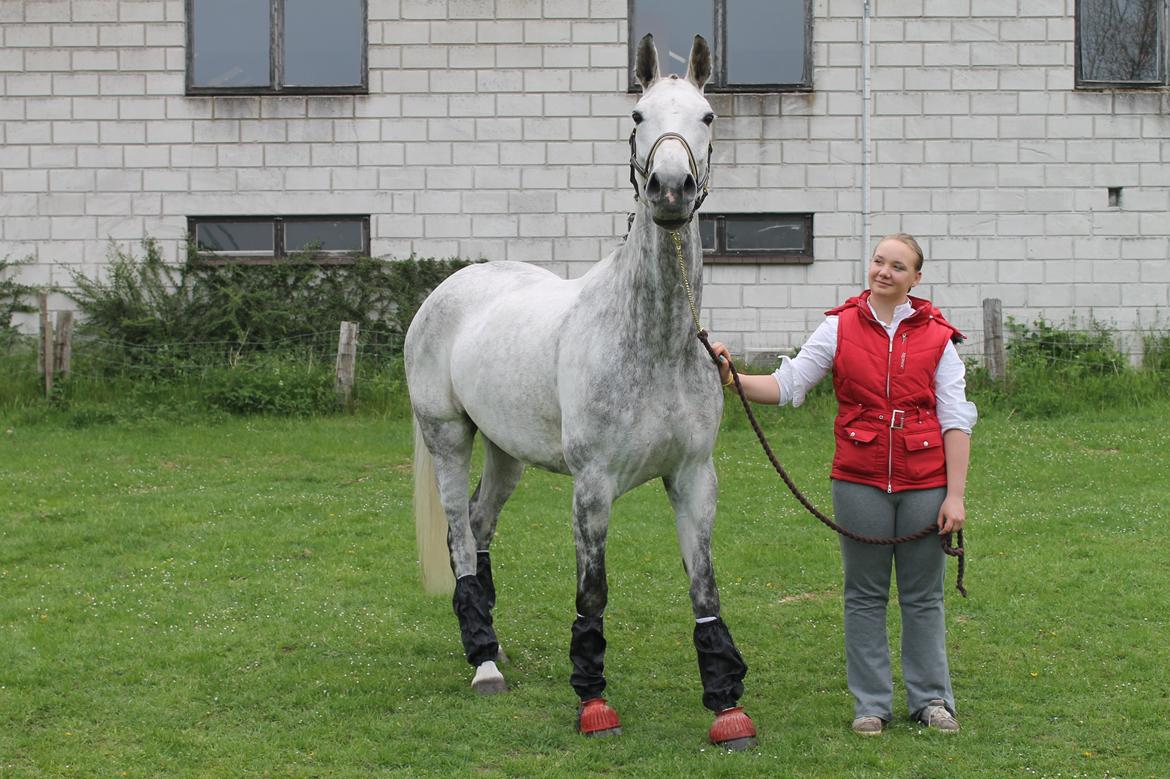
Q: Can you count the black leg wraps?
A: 4